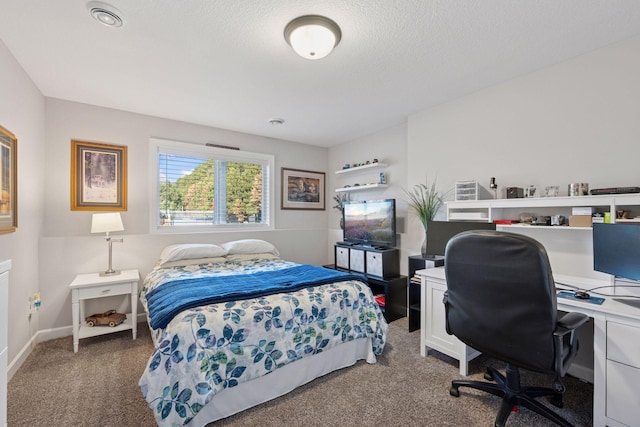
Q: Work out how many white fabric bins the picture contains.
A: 3